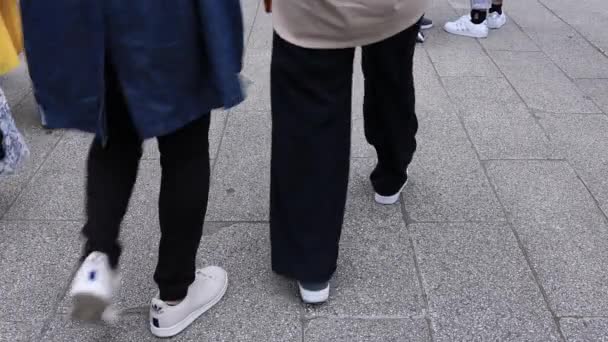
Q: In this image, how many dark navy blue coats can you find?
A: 1